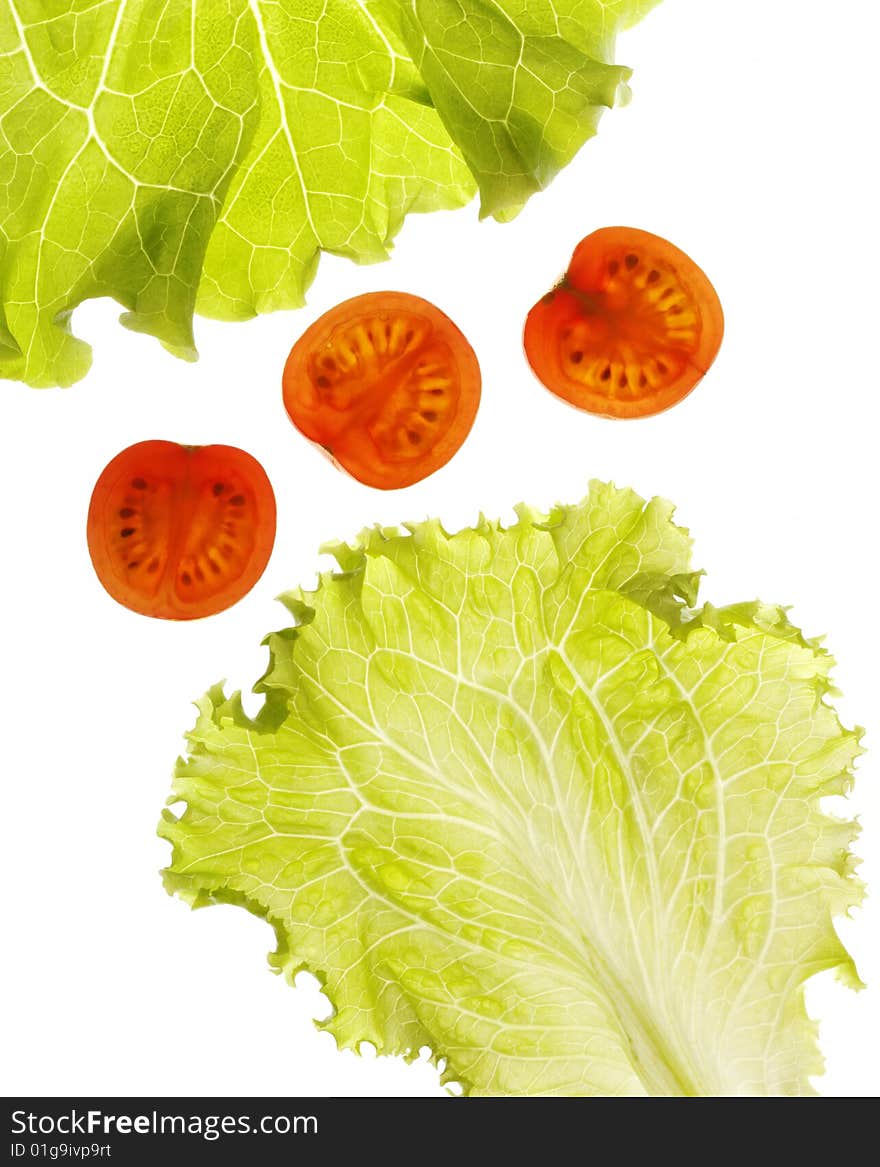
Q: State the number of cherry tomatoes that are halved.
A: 3